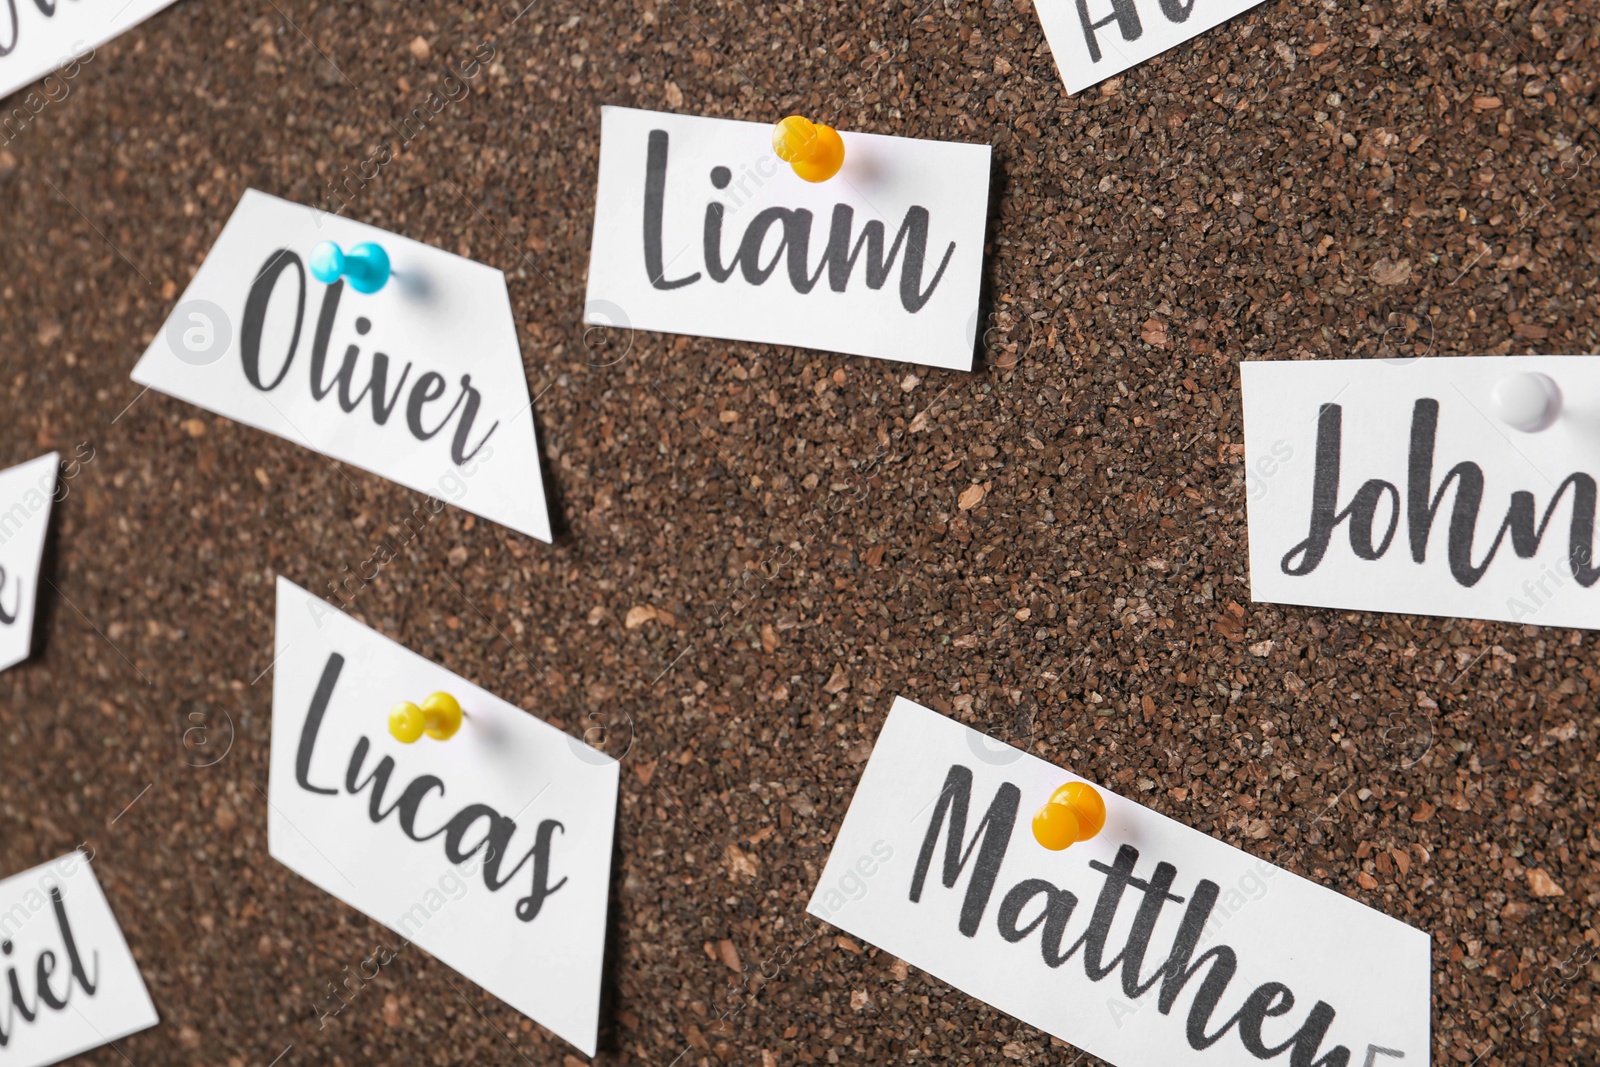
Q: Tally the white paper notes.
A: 9